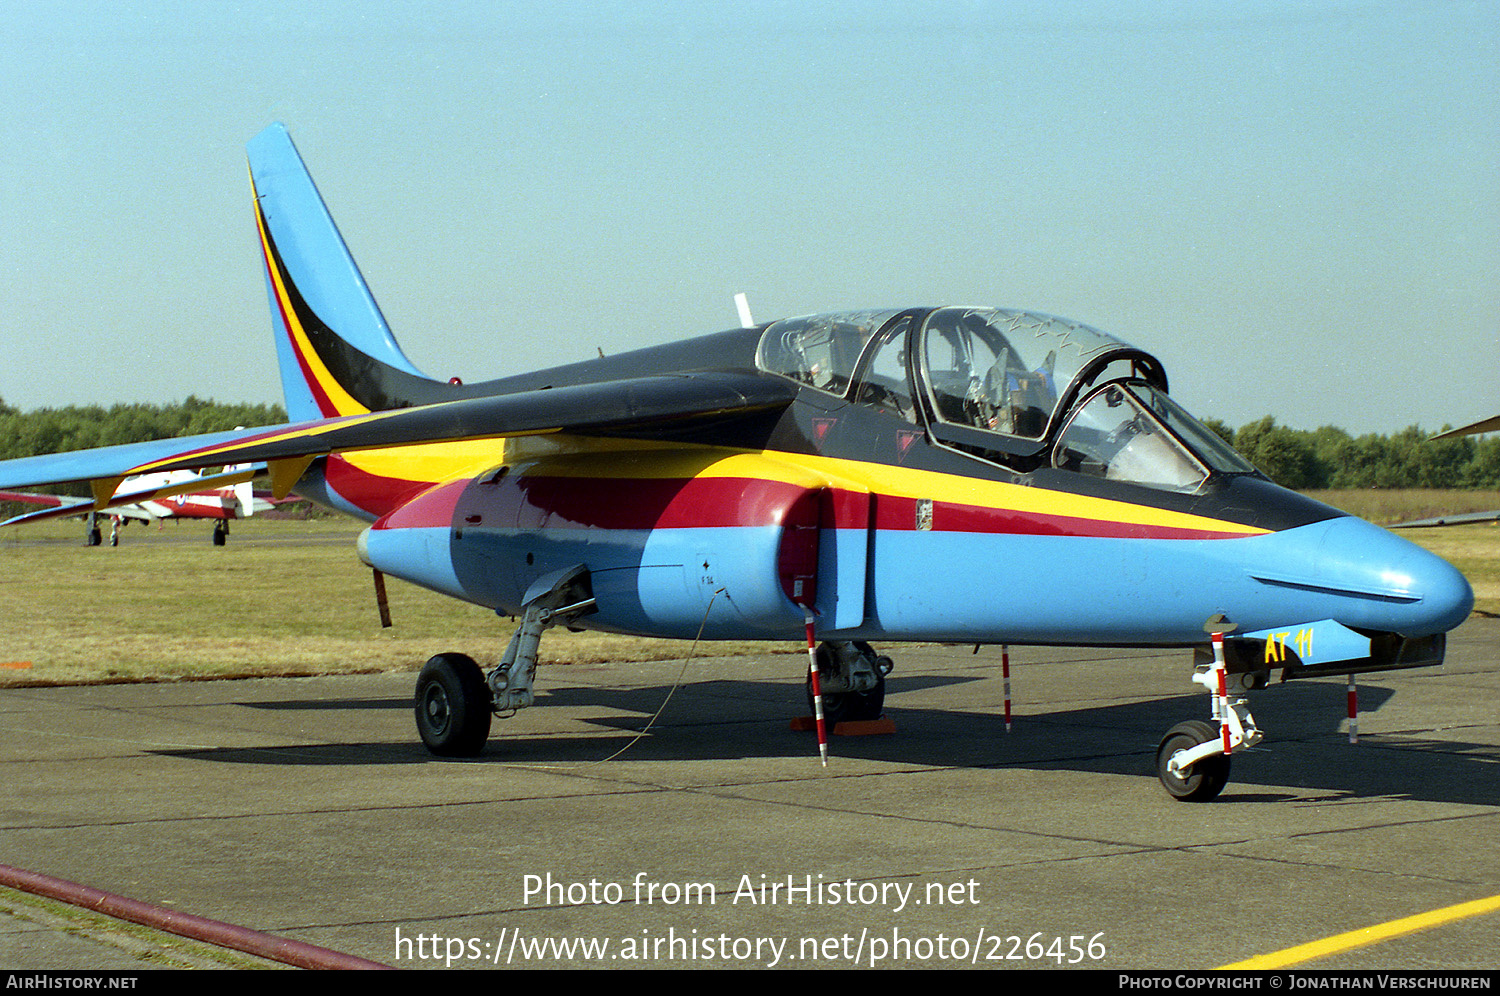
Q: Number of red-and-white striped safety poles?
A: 4